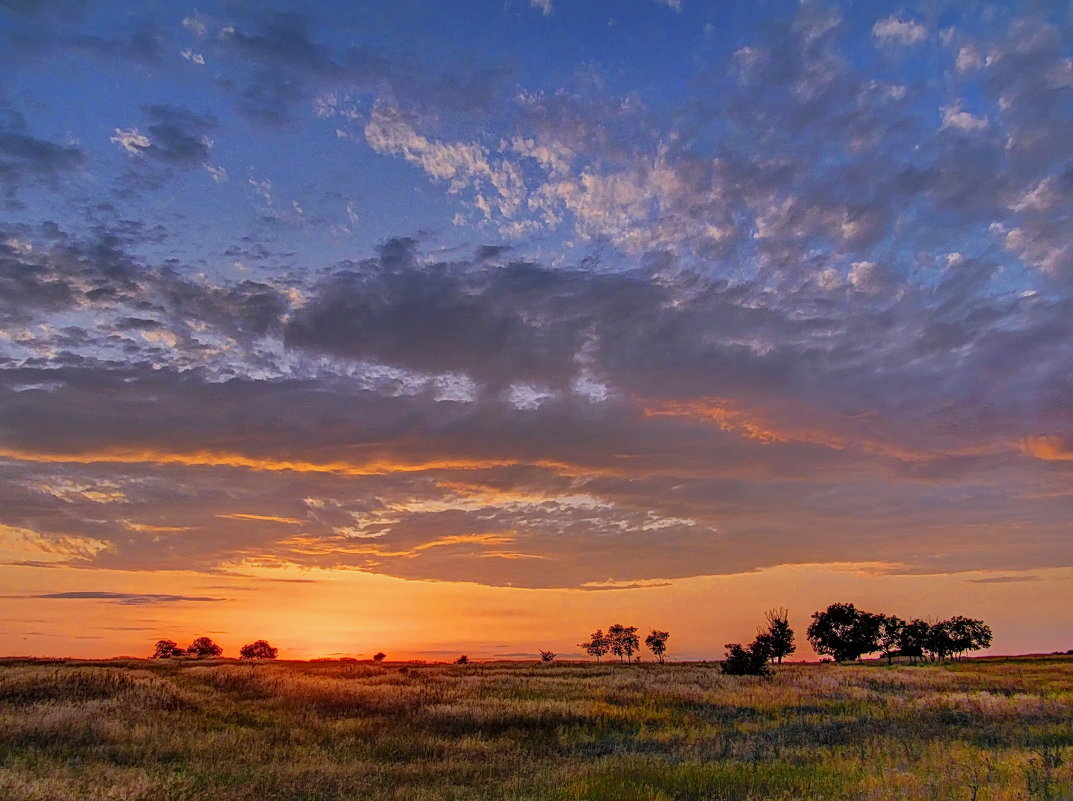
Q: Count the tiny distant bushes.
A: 3